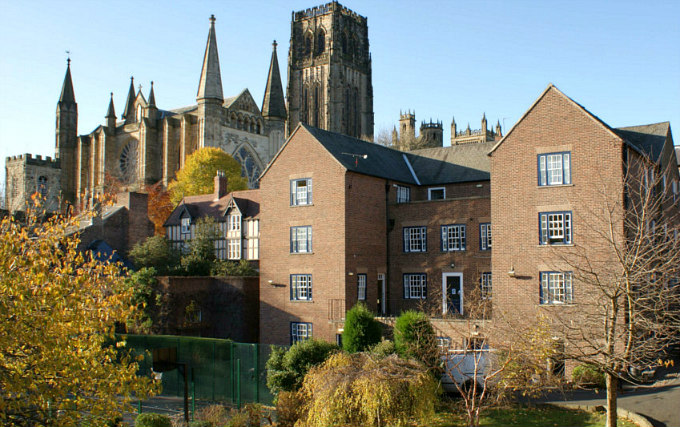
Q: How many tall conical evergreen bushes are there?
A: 2